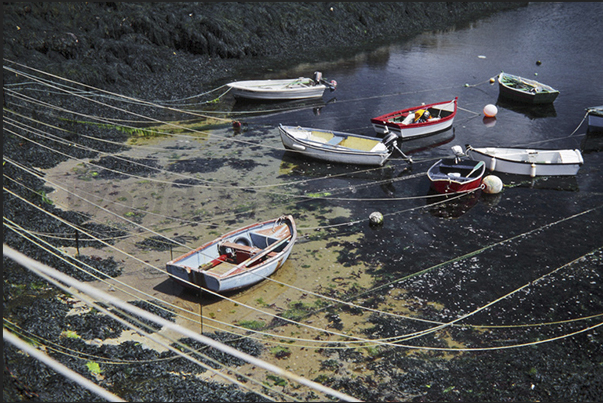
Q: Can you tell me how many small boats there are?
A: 8